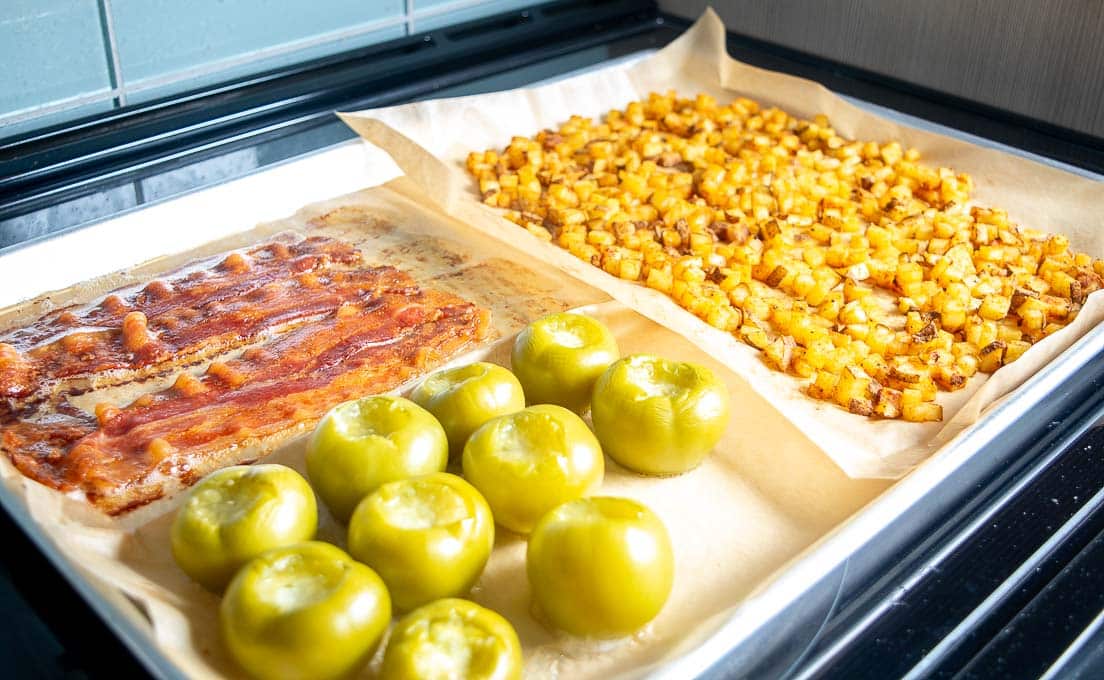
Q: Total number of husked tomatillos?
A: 10